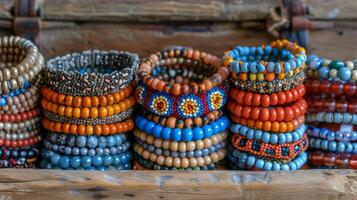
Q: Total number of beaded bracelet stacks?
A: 5